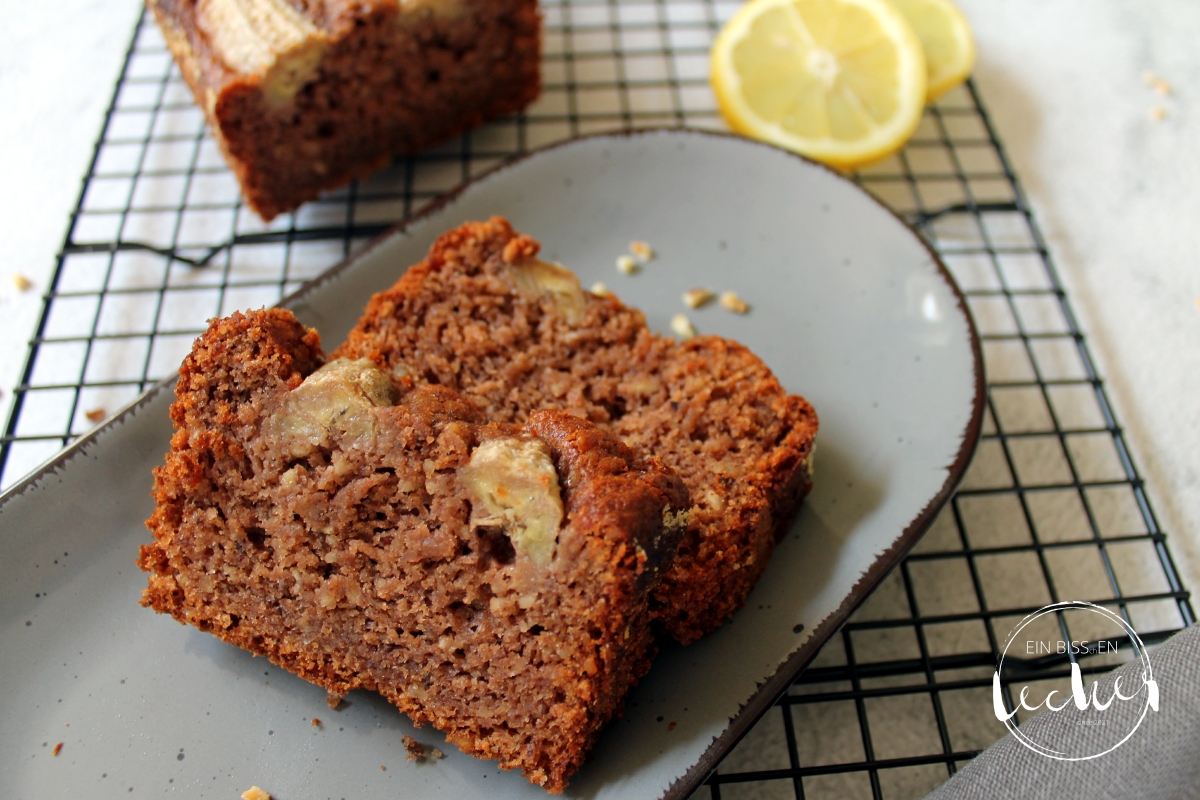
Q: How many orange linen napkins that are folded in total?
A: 0